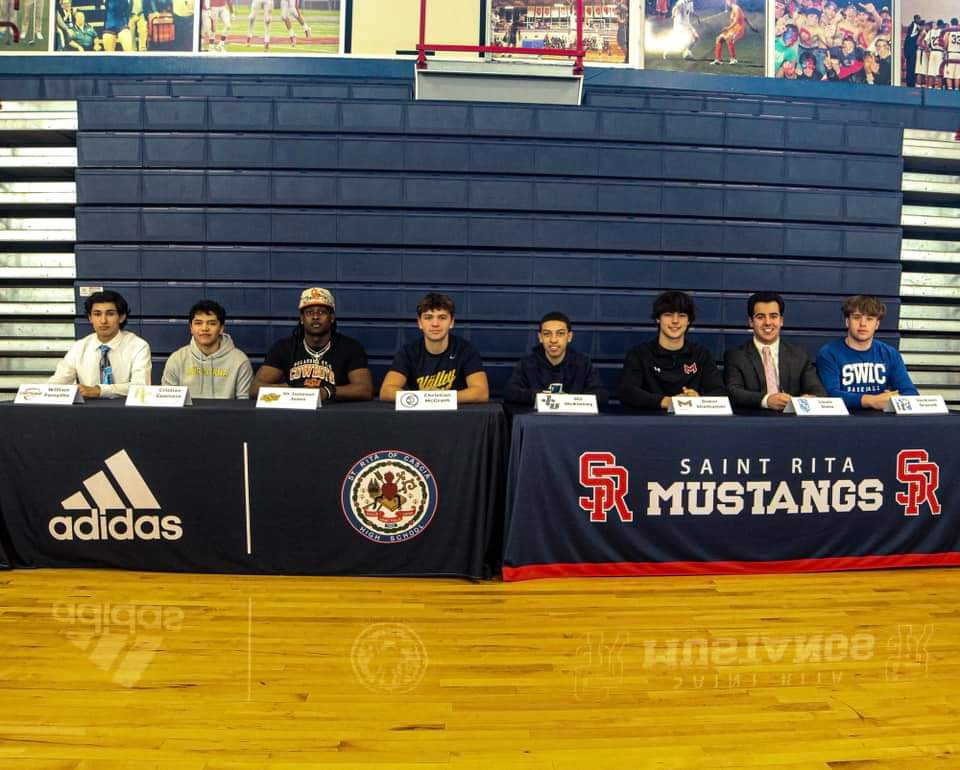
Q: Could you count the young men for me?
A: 8